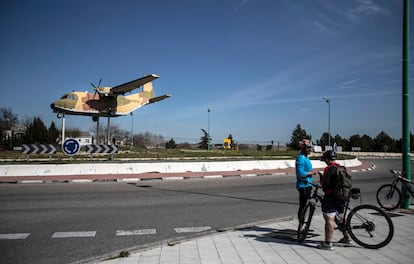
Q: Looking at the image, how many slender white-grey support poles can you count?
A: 3